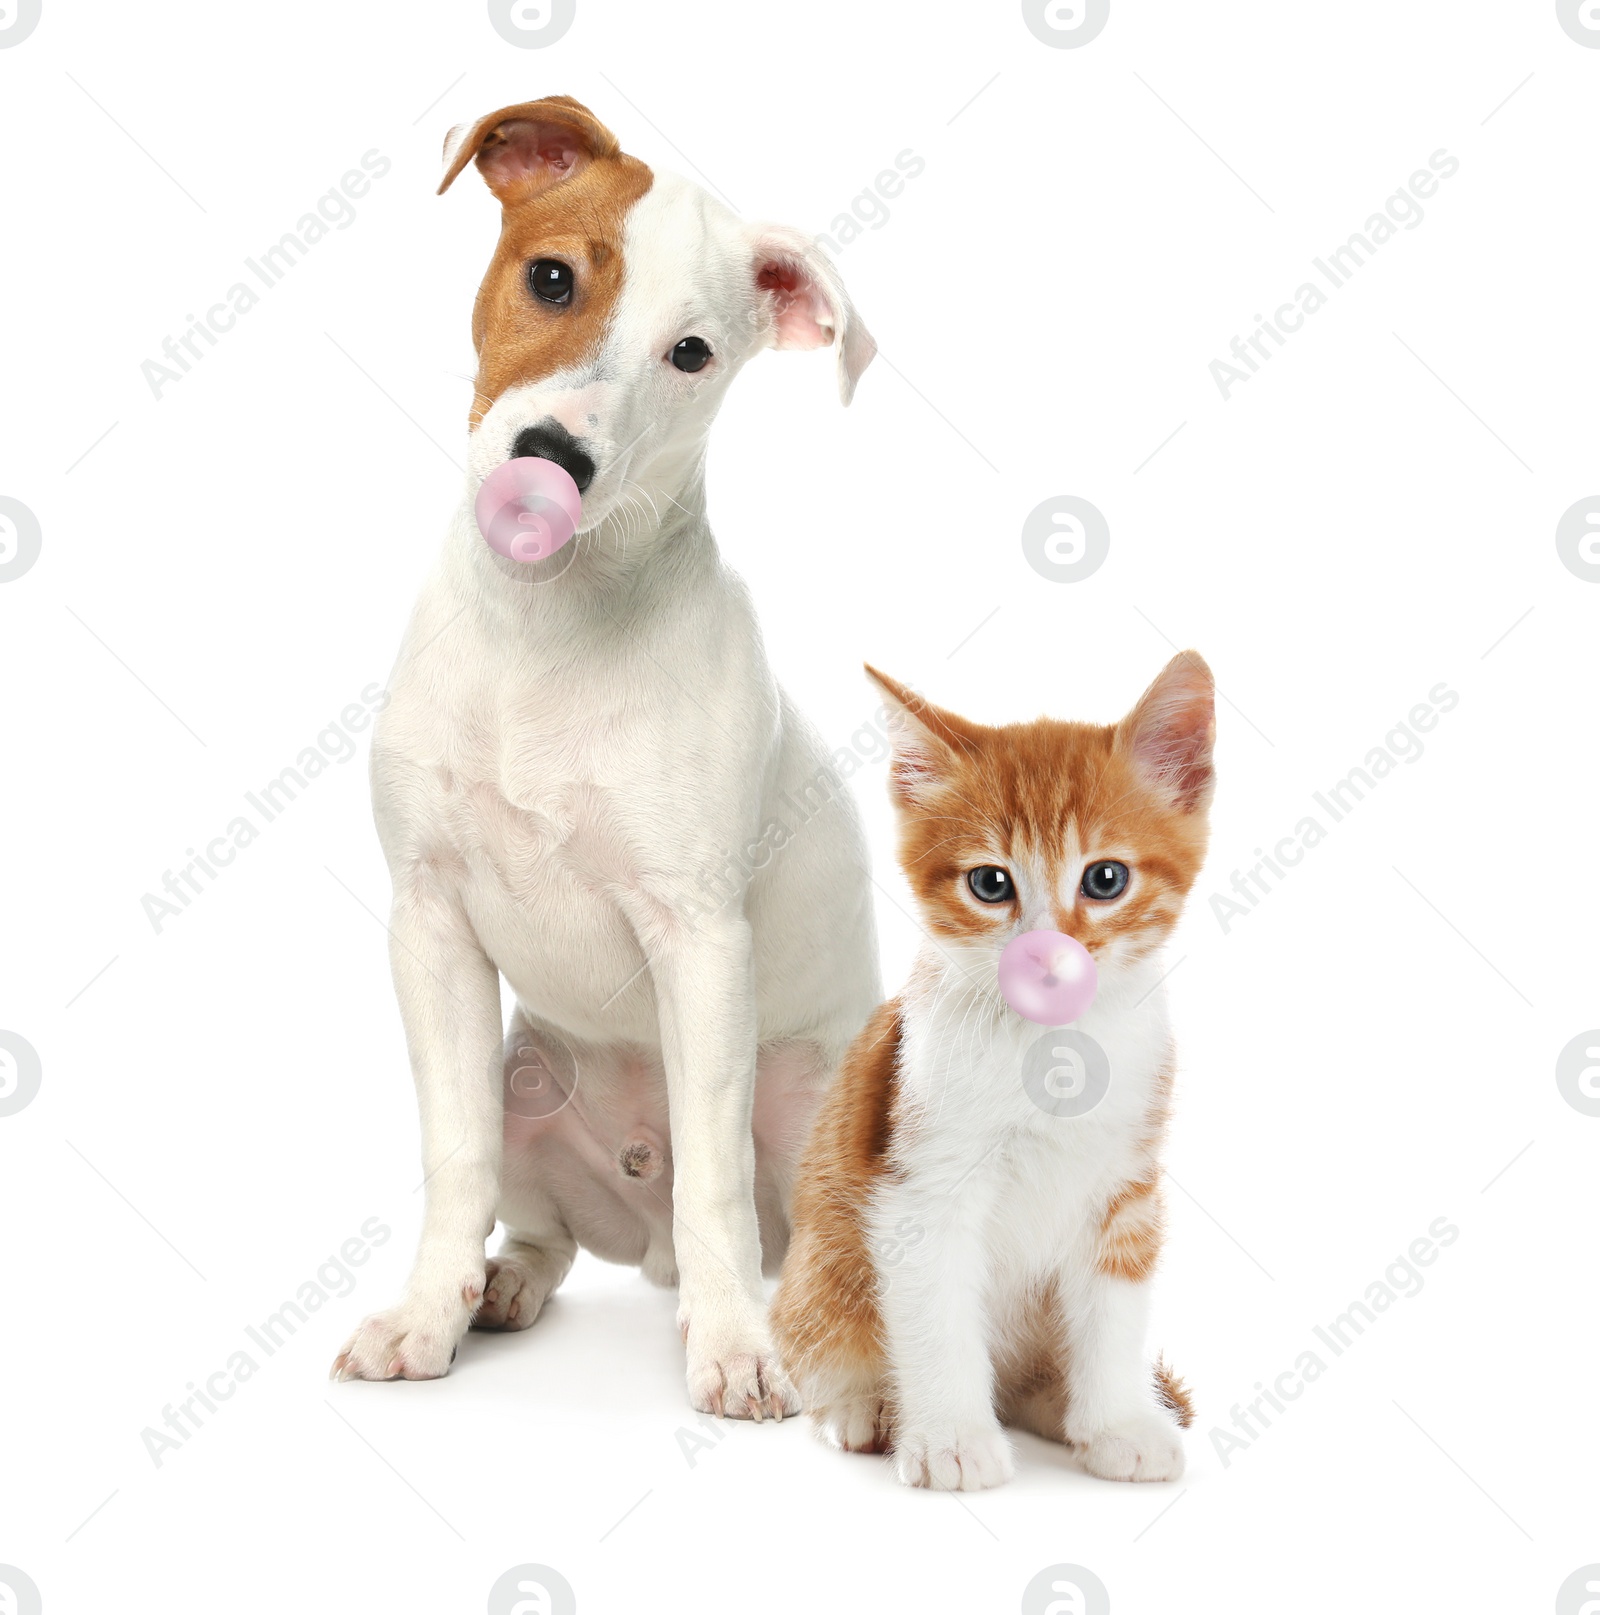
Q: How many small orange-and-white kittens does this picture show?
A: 1